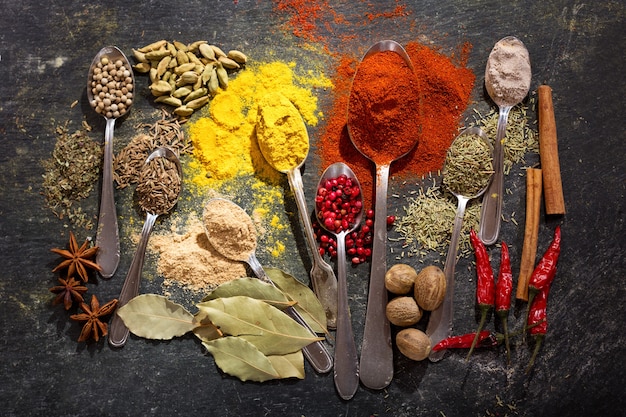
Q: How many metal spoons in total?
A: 8